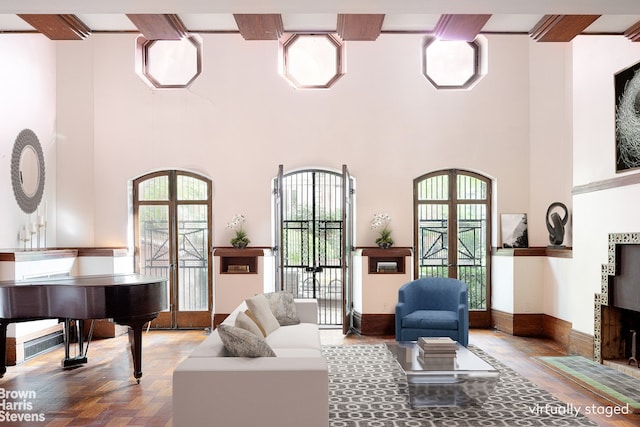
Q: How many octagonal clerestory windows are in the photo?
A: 3